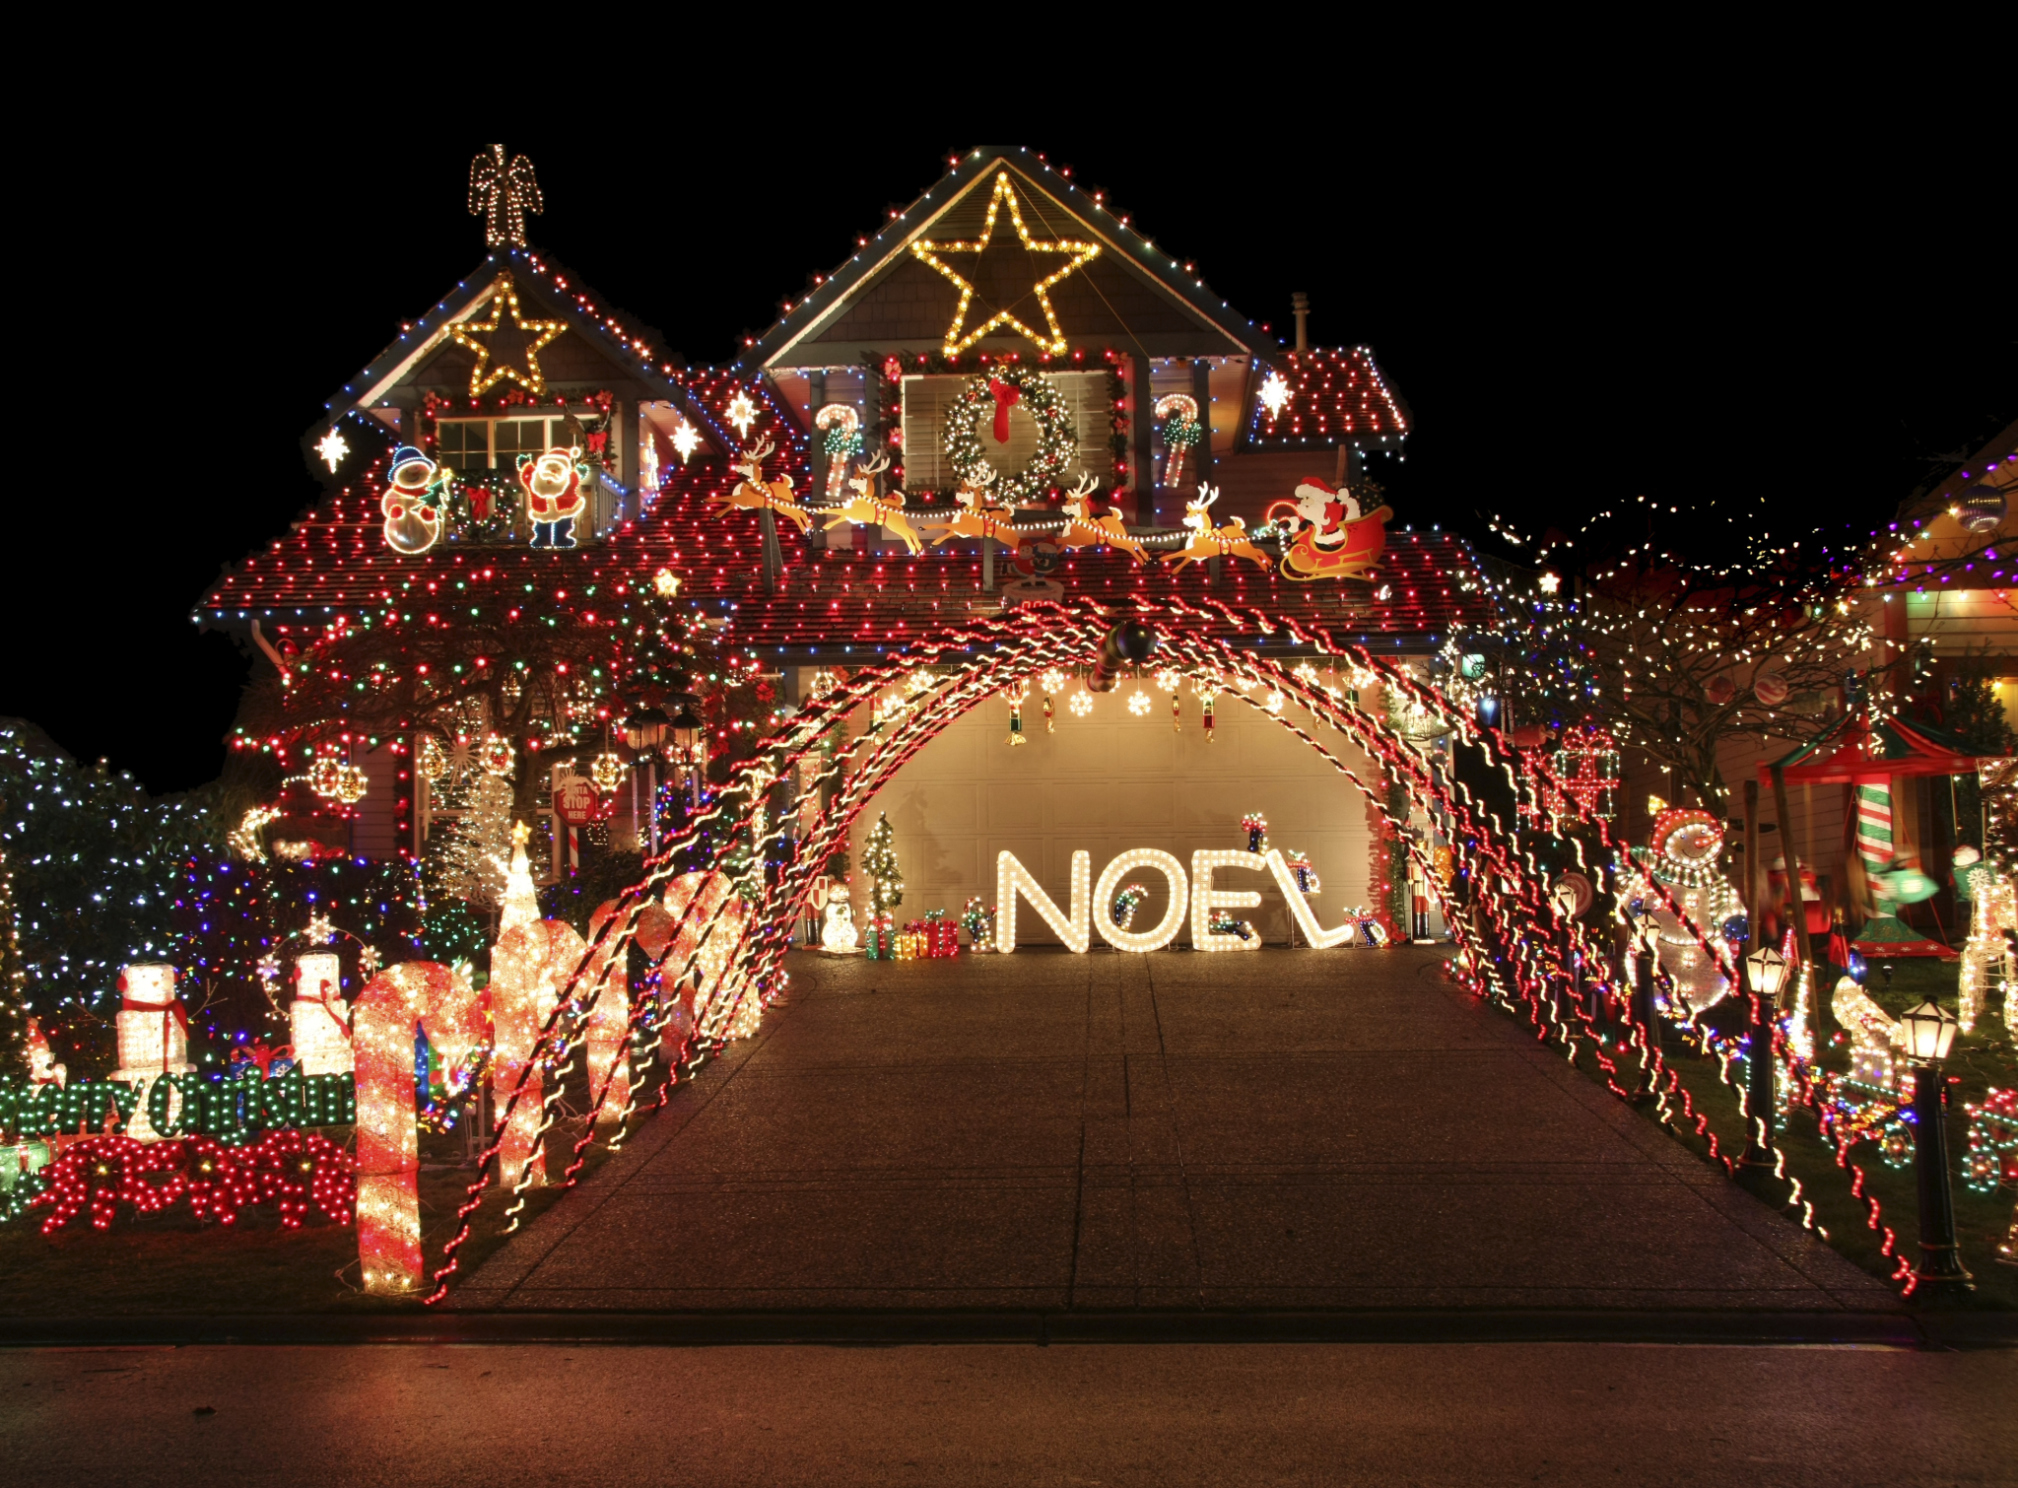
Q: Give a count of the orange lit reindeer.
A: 5